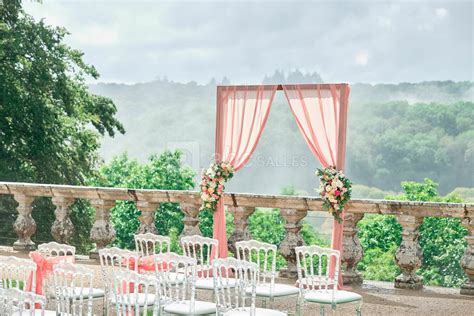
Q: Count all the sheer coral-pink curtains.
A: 2